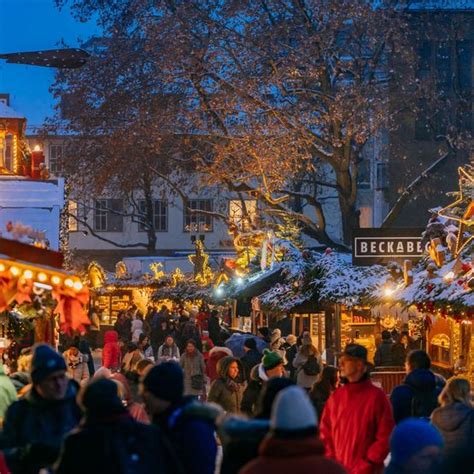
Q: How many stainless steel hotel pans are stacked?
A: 0